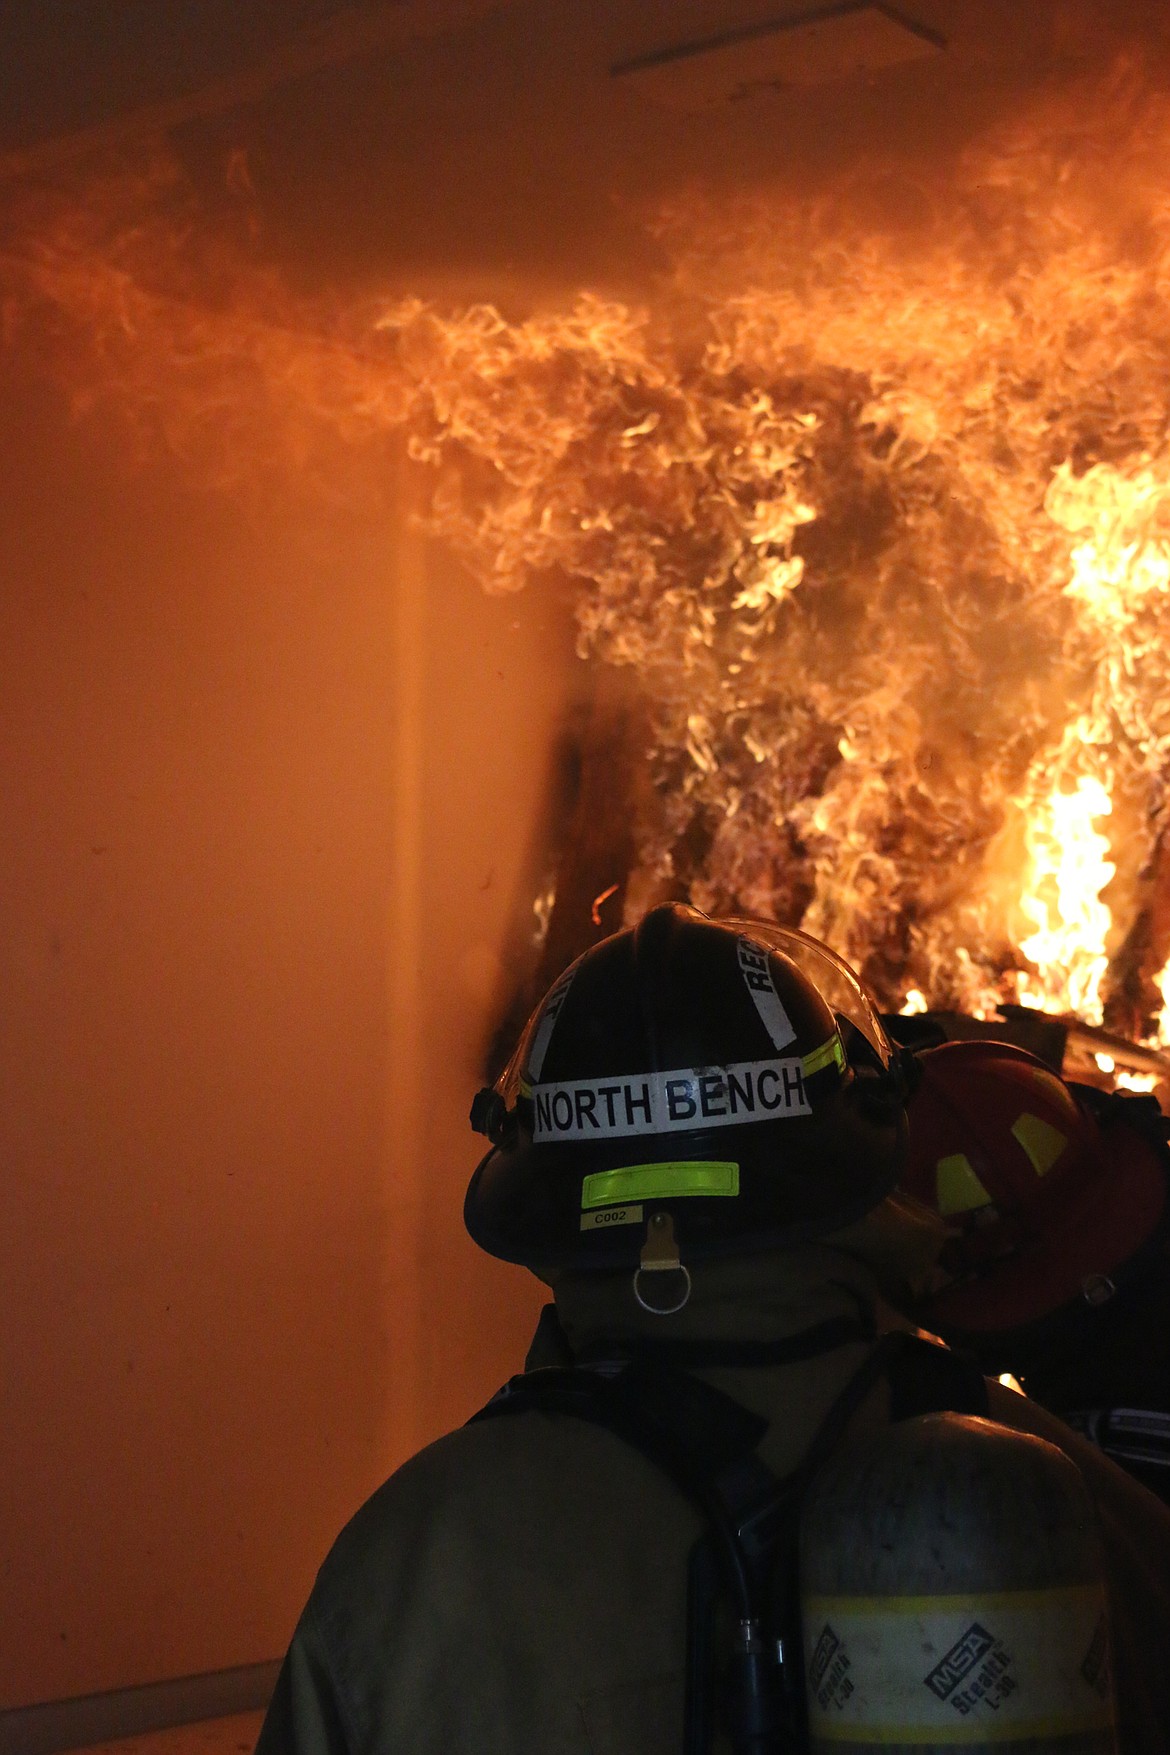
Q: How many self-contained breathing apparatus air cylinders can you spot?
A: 1